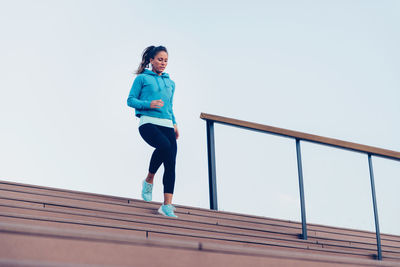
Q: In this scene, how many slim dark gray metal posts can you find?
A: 3